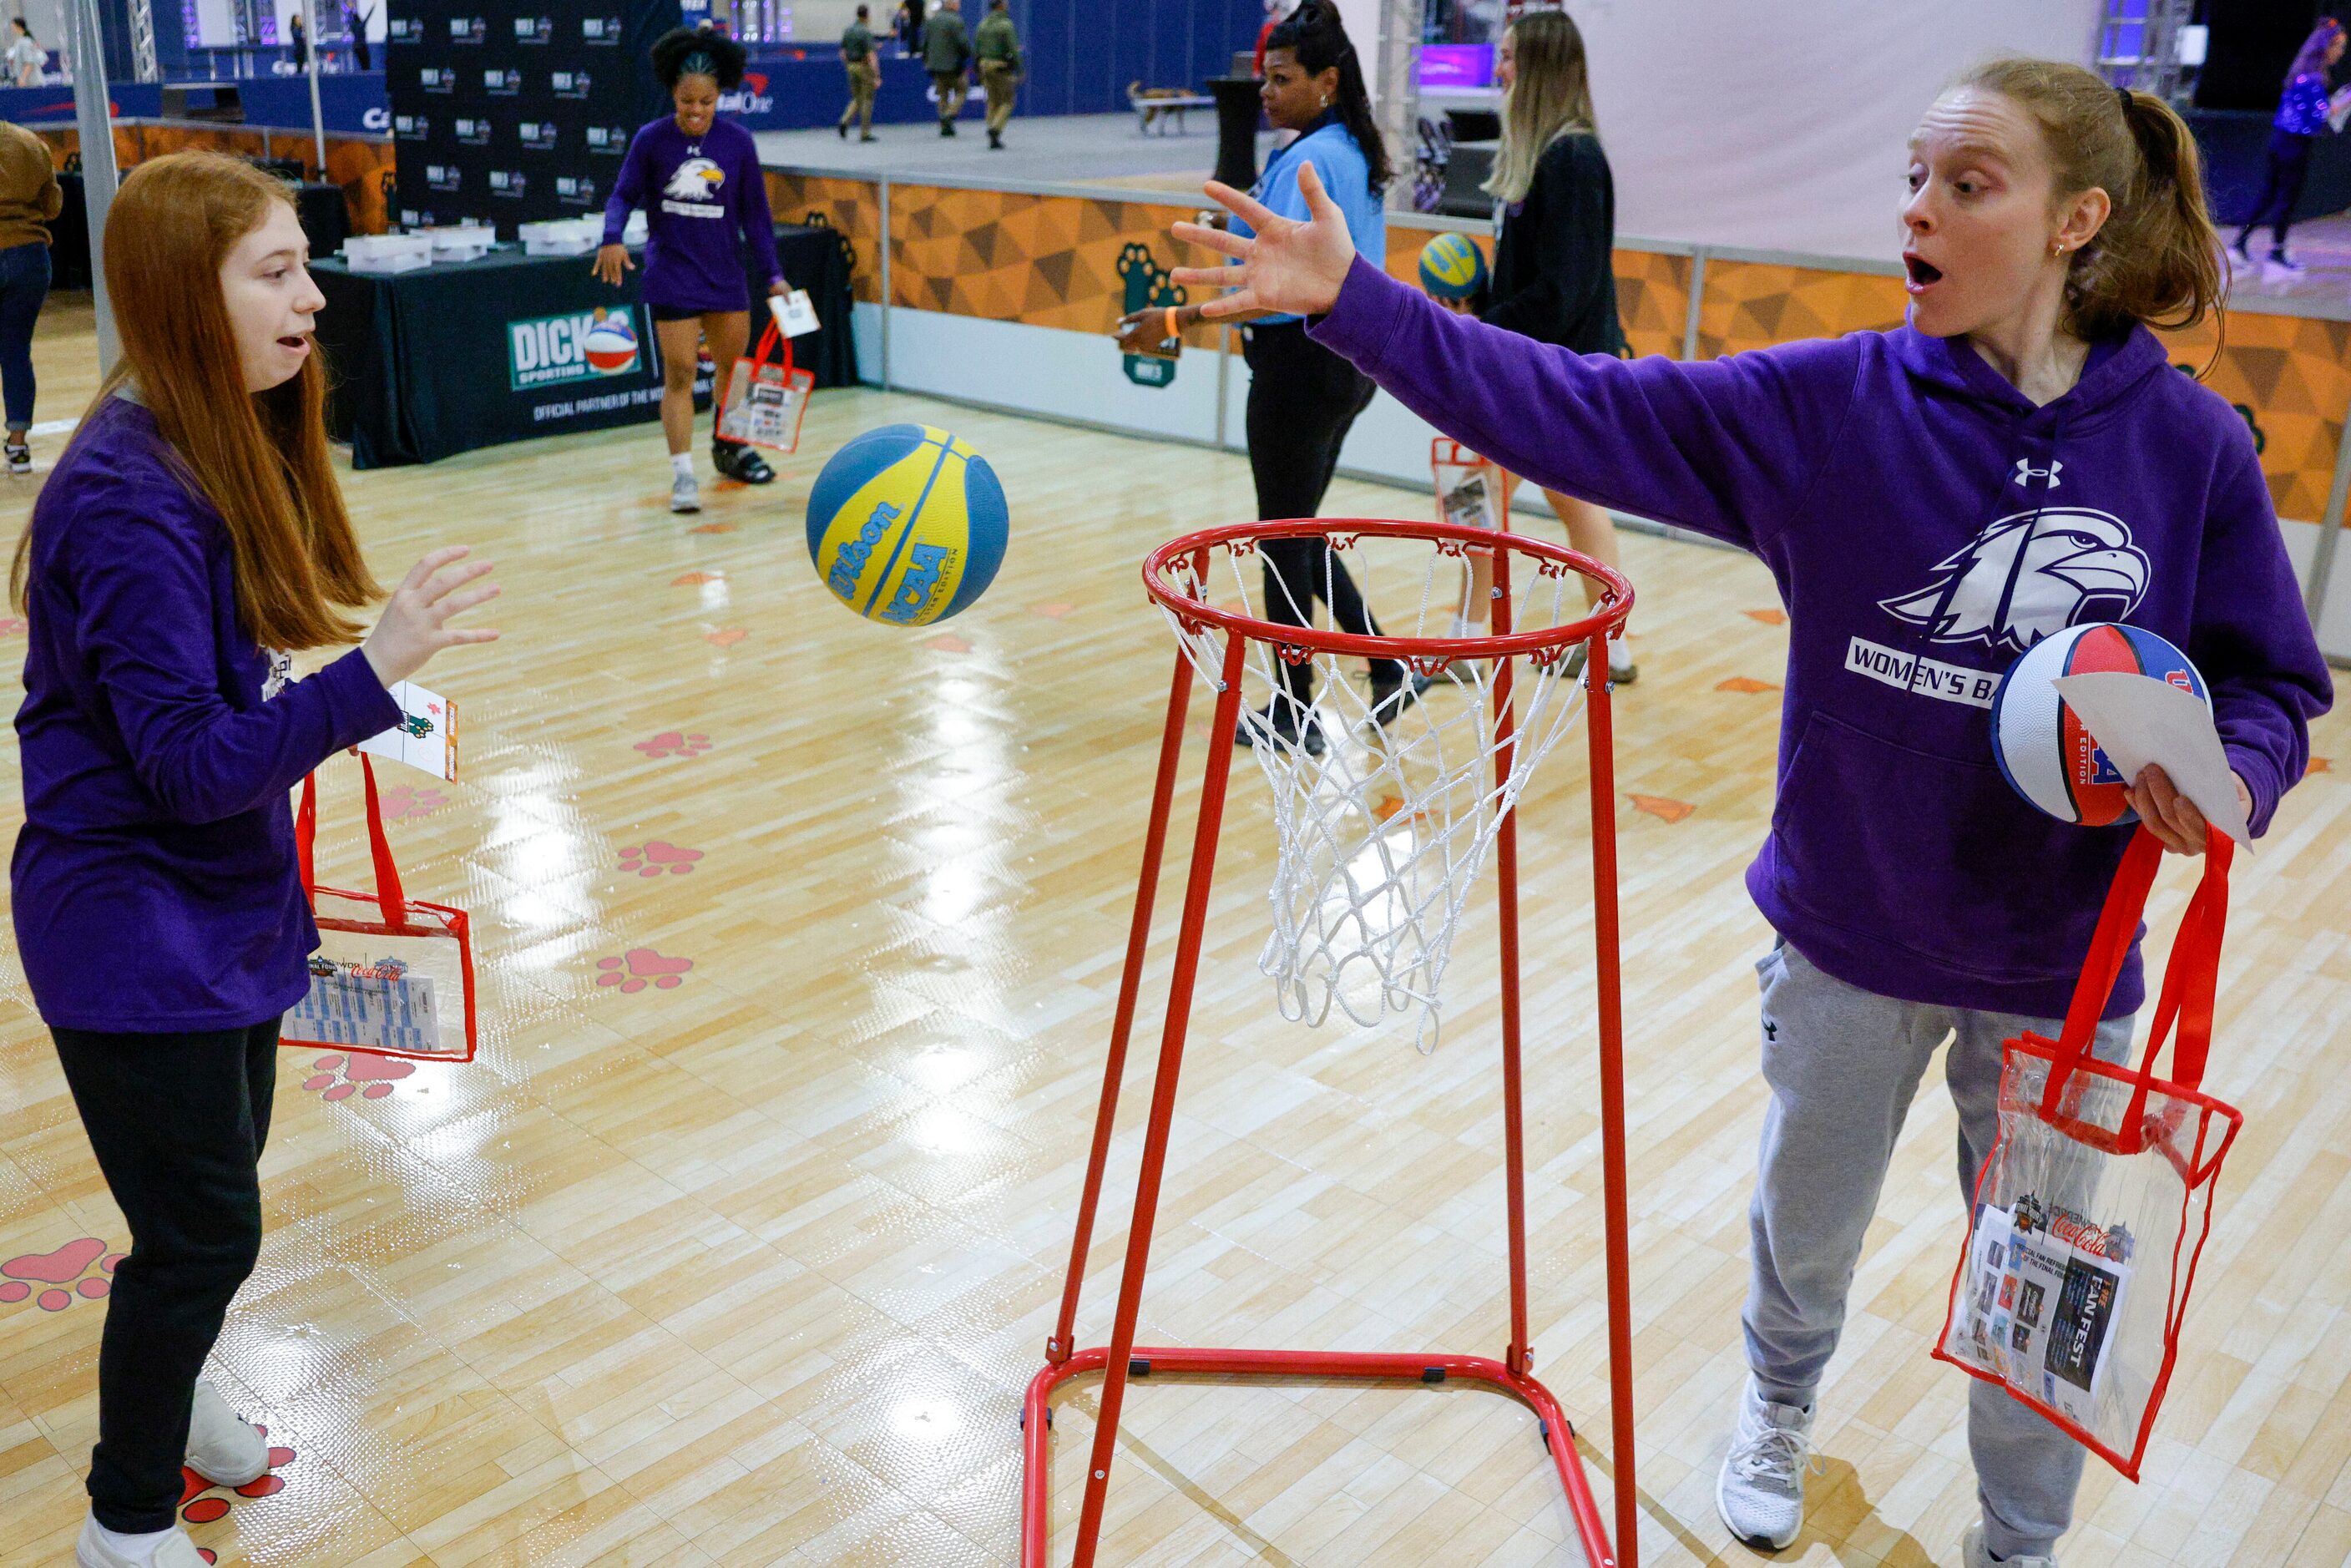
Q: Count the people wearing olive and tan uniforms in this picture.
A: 3